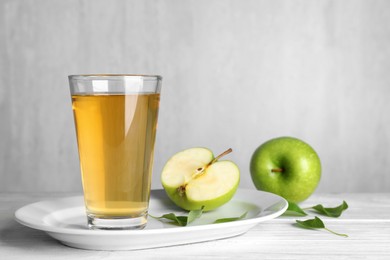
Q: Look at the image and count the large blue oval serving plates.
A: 0